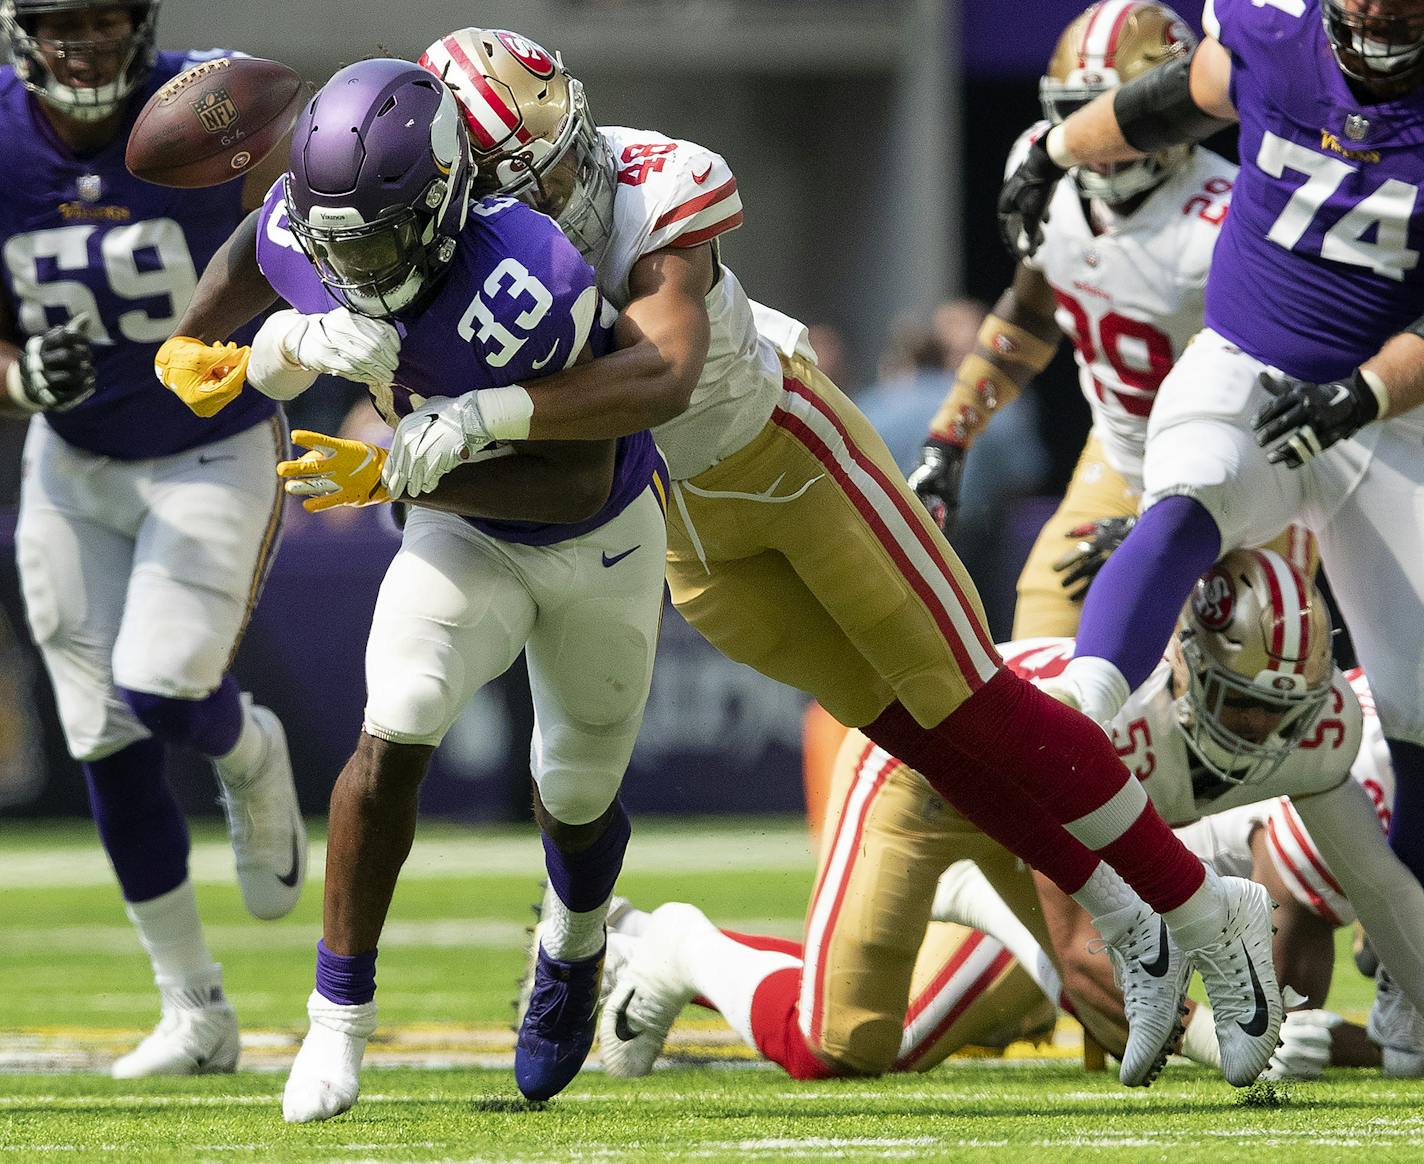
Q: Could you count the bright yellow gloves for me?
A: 2